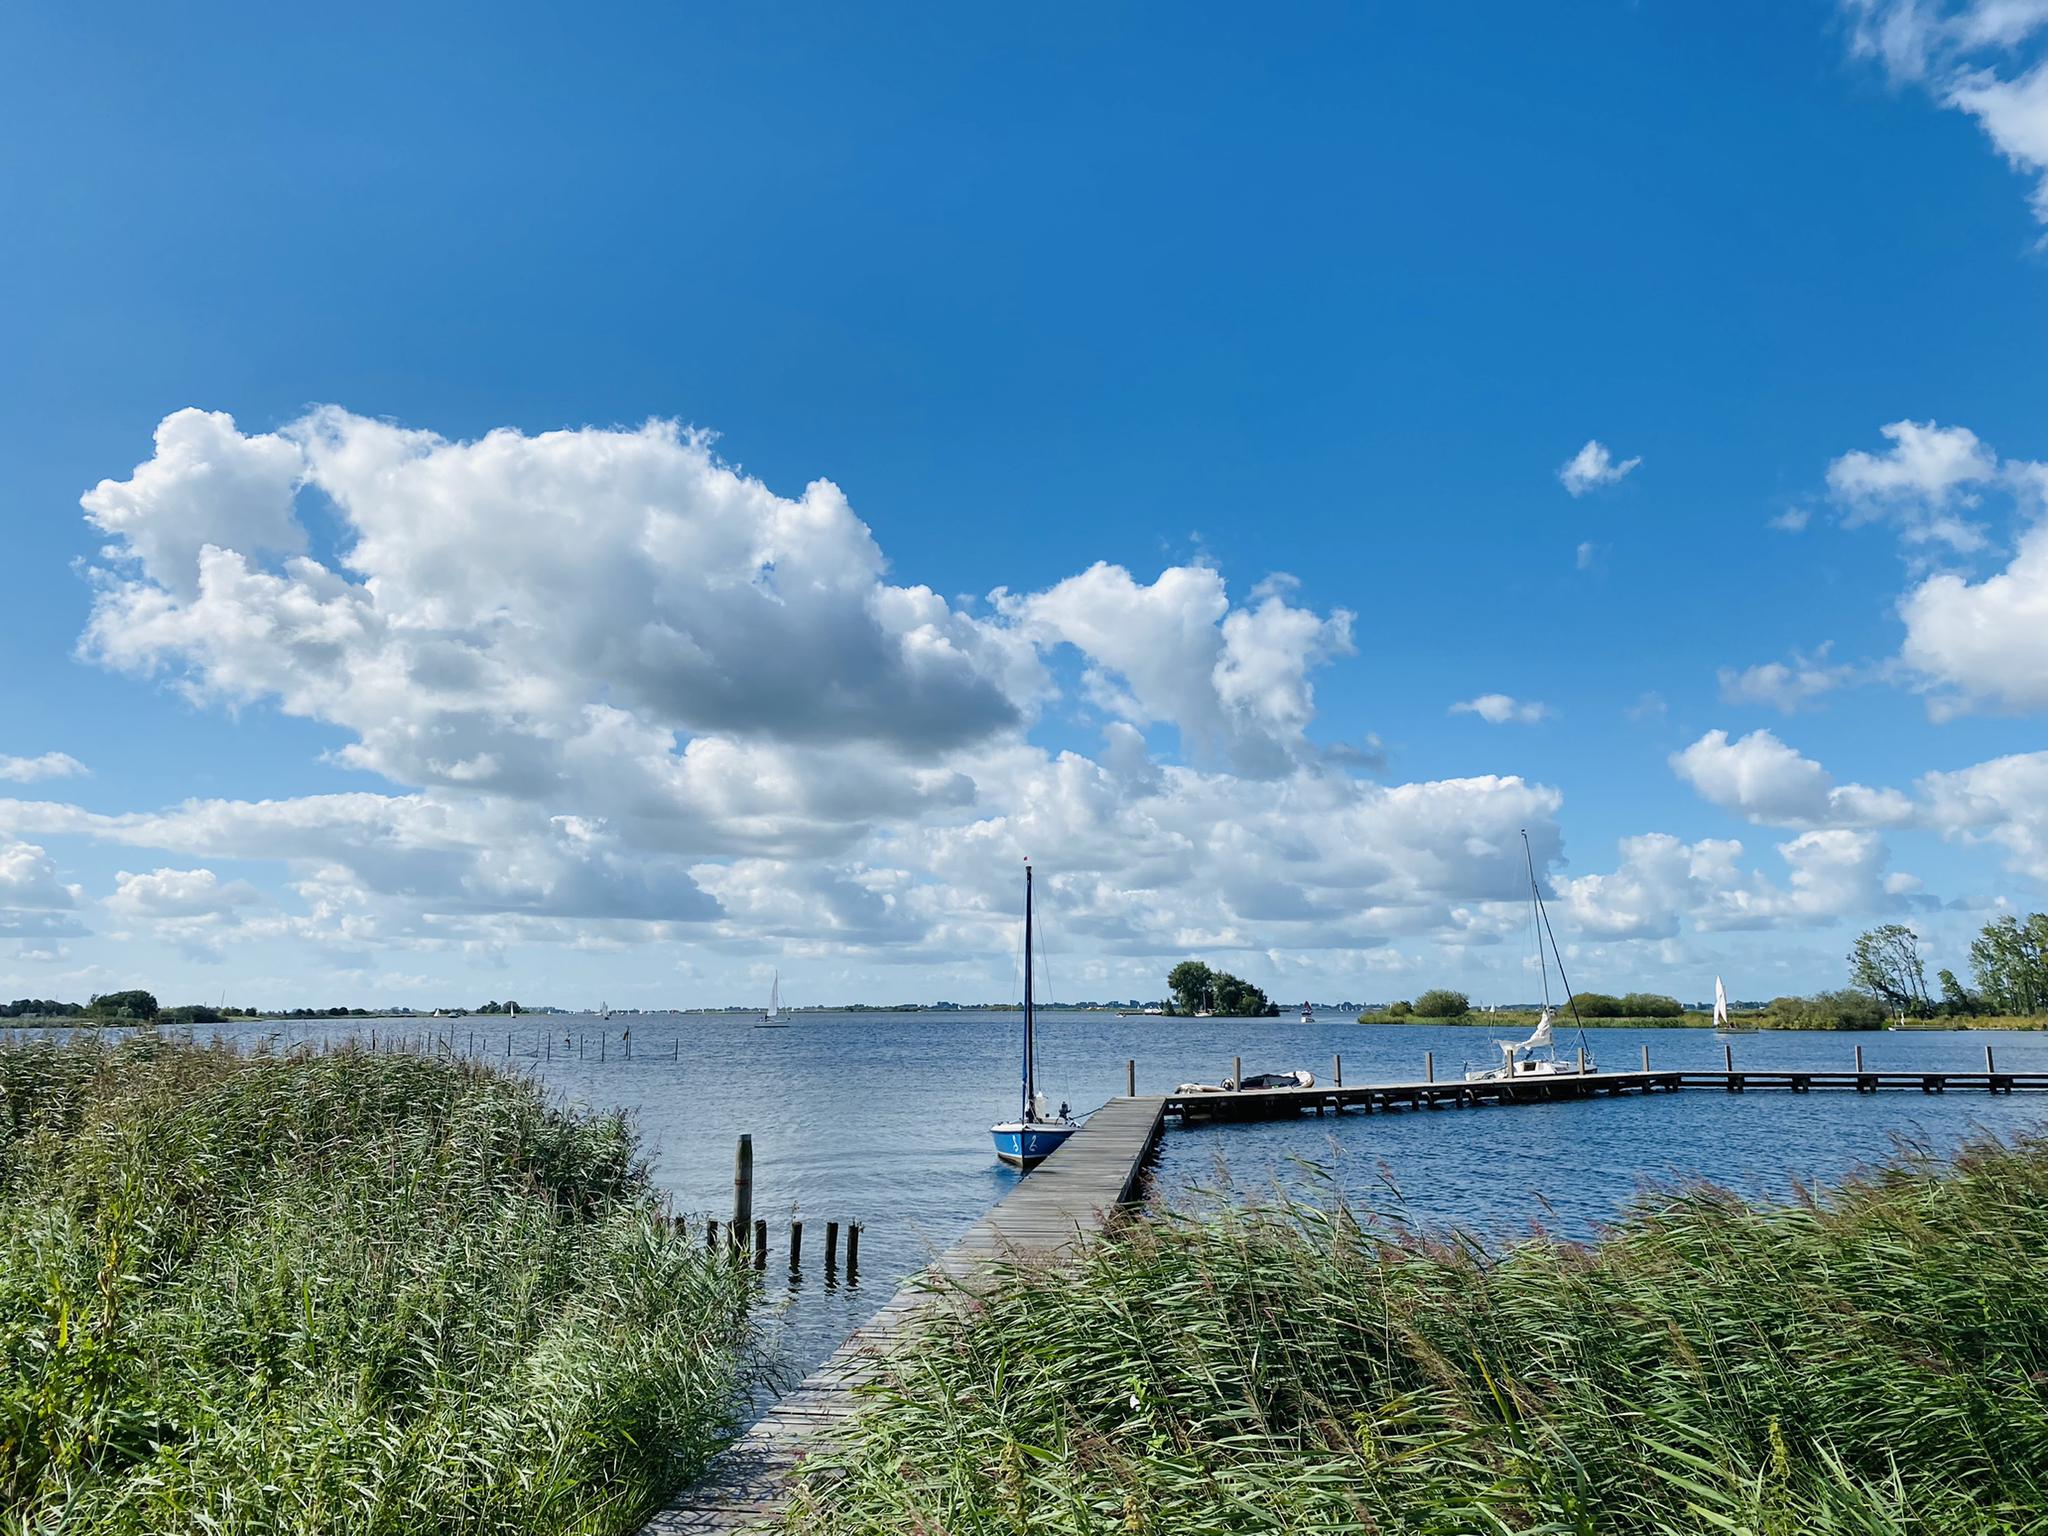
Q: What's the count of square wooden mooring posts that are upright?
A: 10